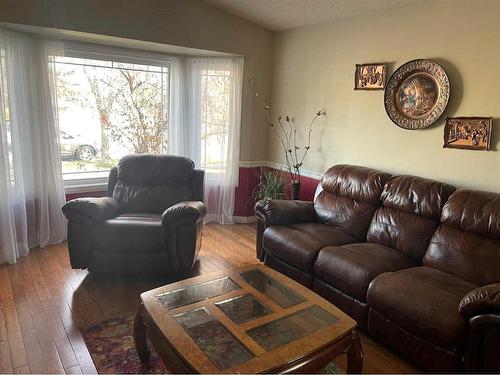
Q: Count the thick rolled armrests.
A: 4